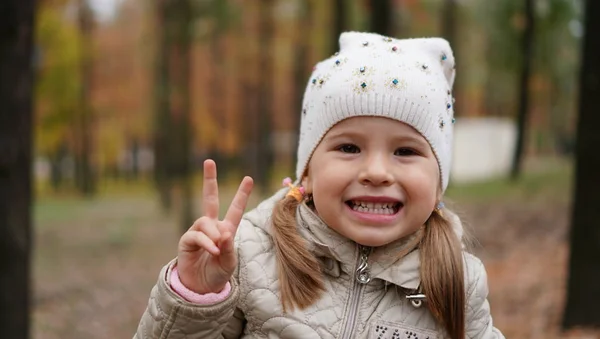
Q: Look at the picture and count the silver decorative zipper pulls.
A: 1